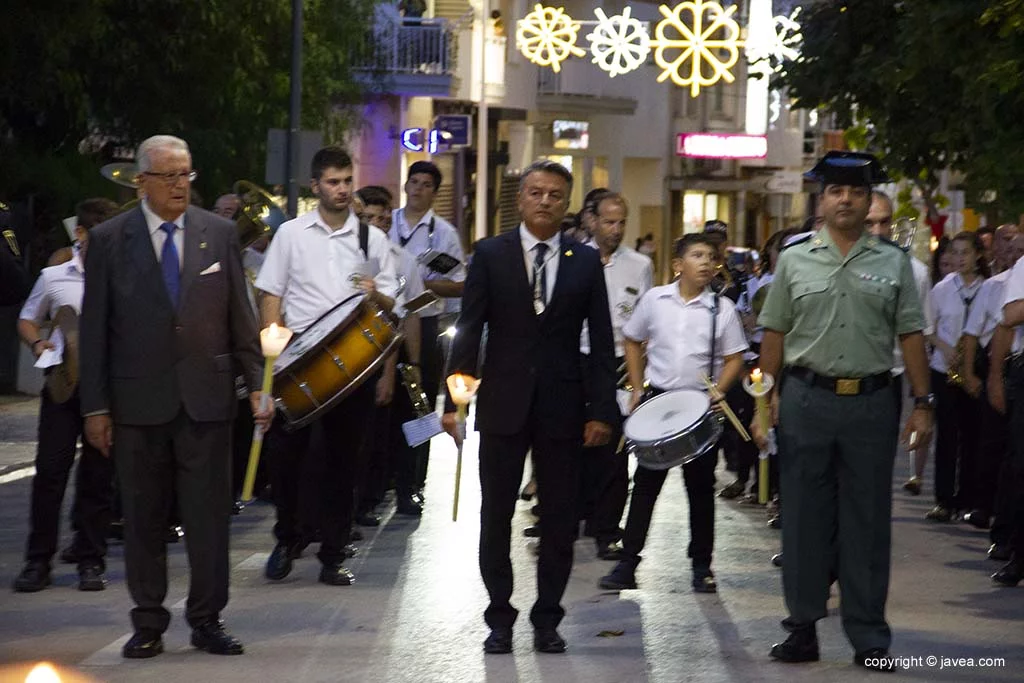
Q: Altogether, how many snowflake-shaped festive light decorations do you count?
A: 4